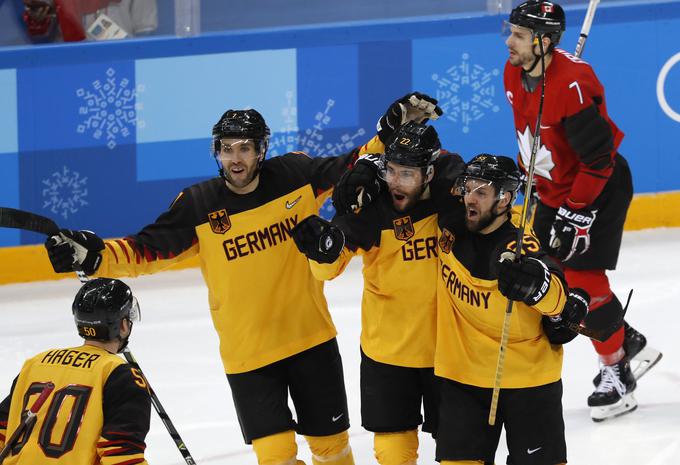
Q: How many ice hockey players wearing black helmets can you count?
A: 5